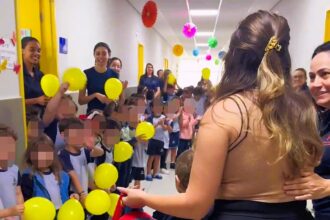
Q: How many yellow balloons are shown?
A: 12